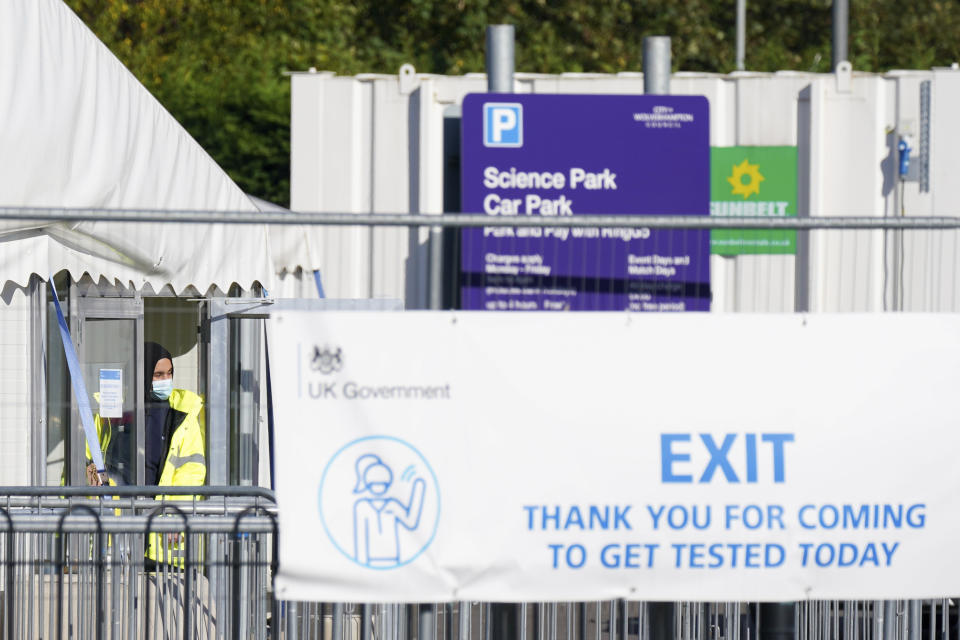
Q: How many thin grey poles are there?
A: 2